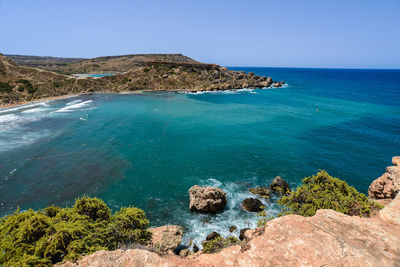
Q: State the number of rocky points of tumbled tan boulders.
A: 1